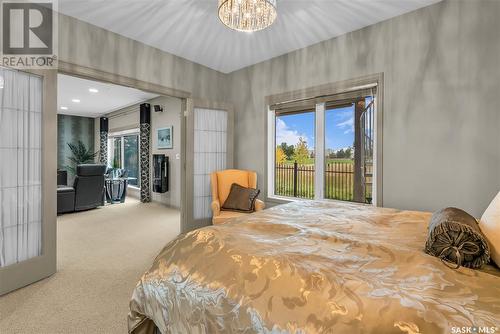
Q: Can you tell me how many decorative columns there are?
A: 2